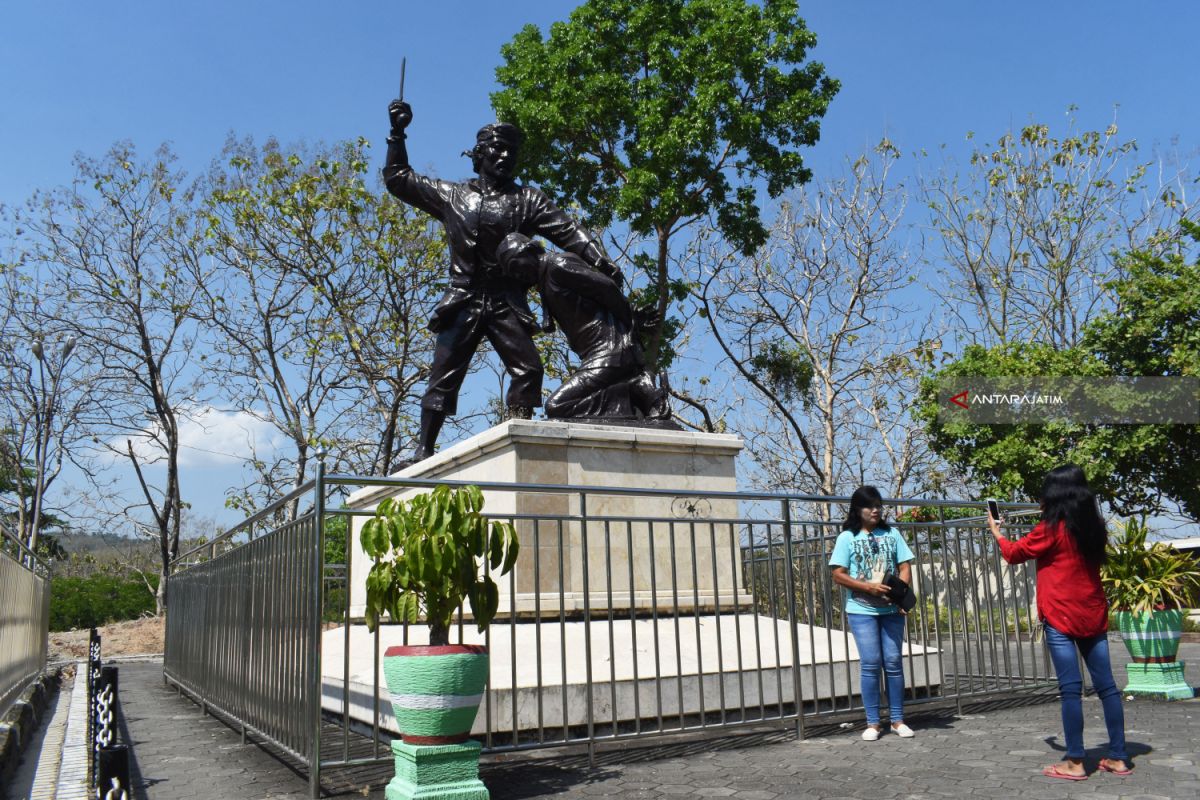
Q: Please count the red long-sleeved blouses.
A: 1